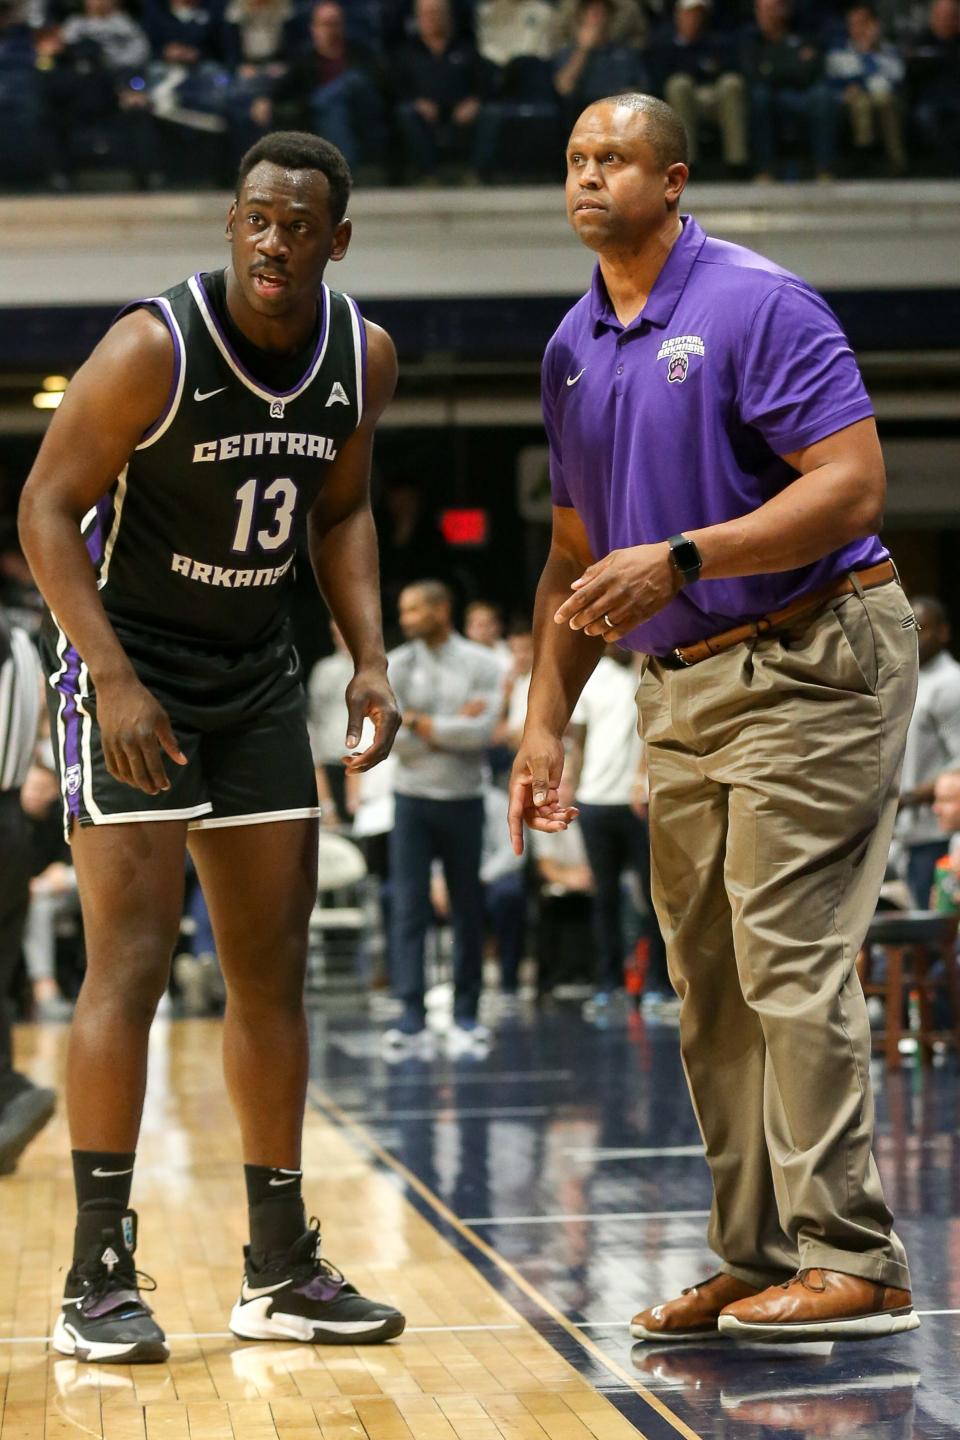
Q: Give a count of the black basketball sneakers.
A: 2